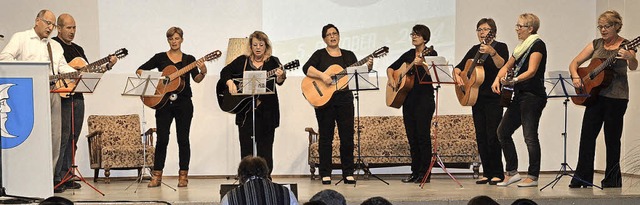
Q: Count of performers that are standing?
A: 9